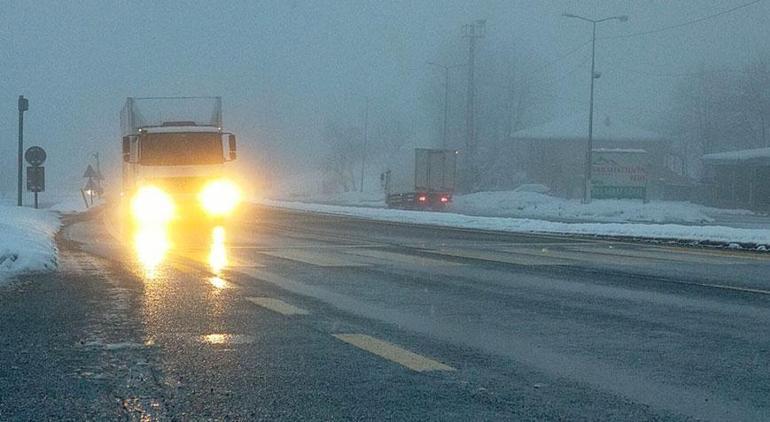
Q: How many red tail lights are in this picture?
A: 2